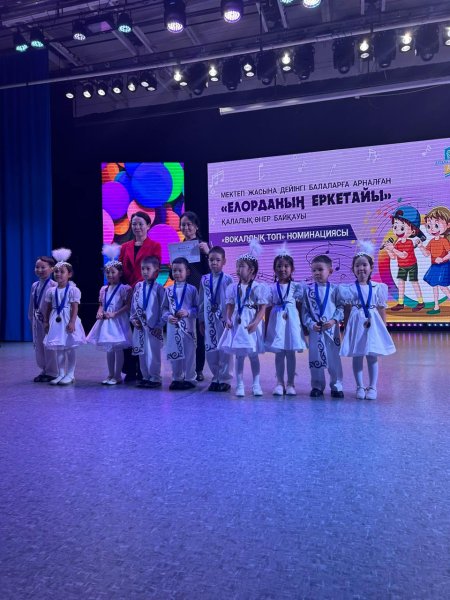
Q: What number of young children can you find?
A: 10